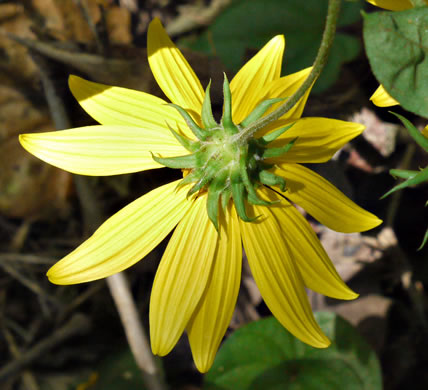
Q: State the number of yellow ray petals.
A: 12